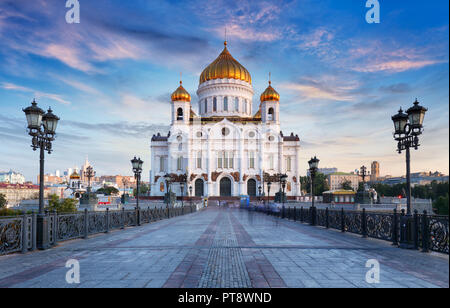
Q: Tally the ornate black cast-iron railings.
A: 2